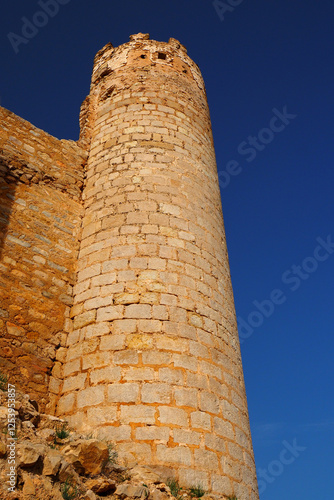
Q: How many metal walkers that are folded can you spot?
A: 0